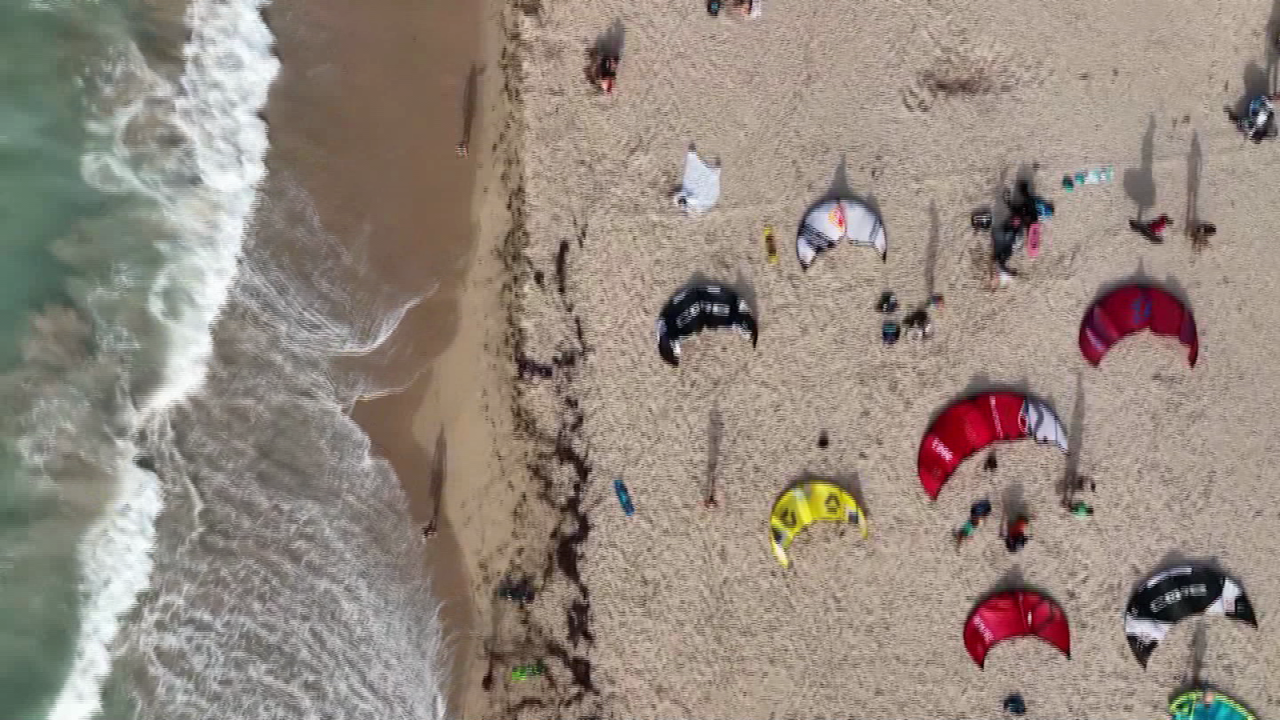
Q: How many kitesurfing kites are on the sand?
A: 8